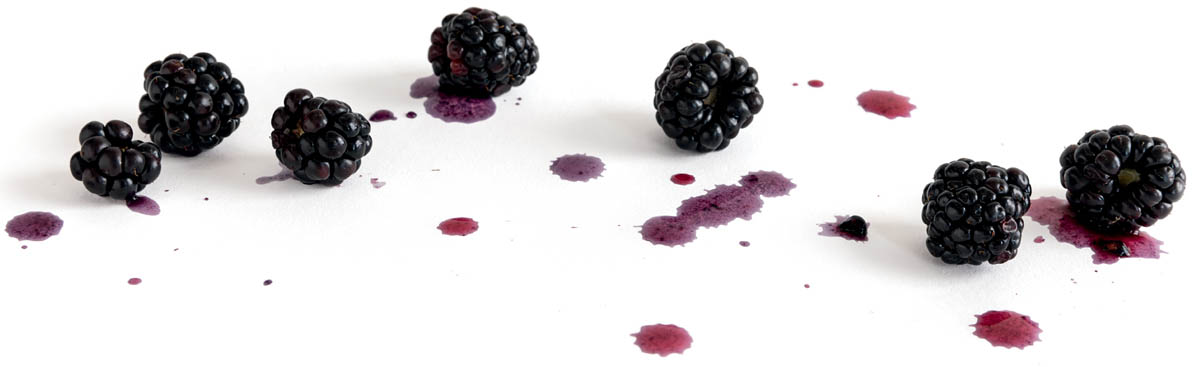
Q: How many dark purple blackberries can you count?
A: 7